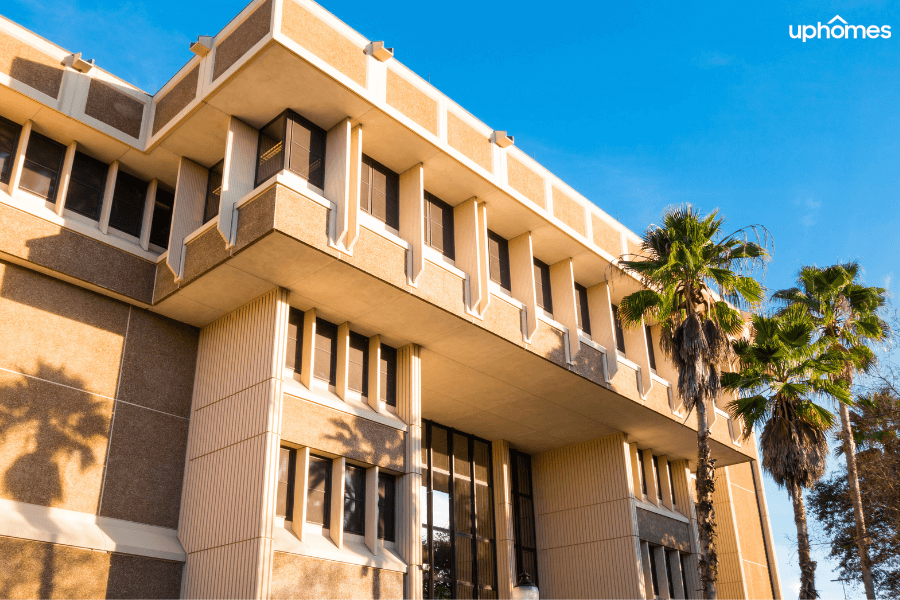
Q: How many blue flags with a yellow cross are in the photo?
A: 0